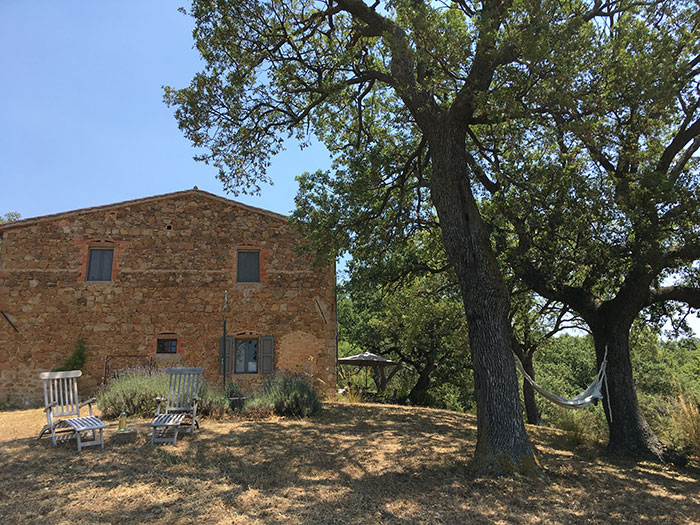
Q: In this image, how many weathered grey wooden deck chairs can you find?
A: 2